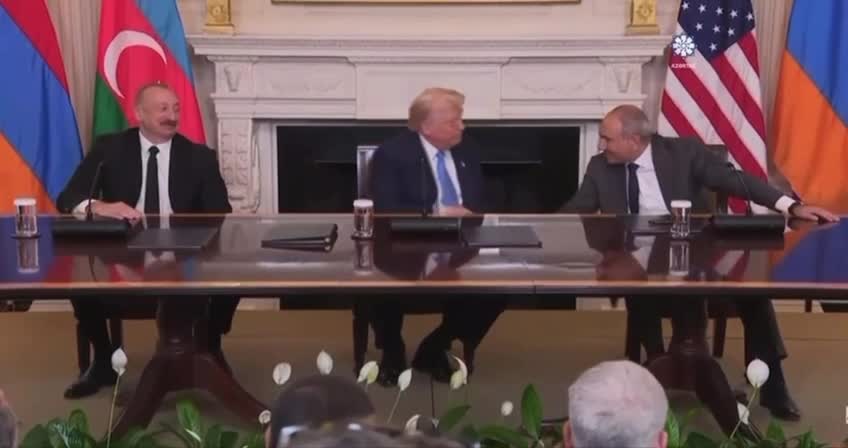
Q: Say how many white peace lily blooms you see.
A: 11